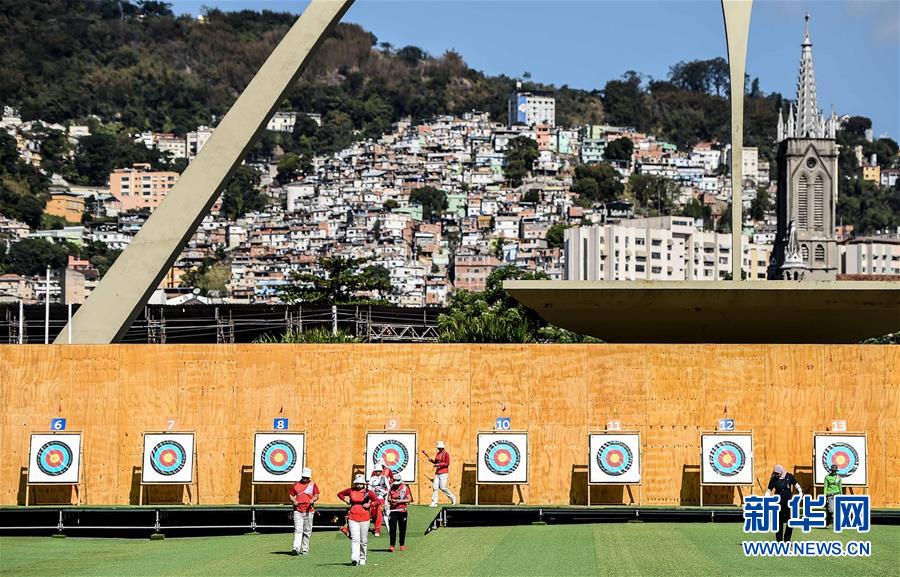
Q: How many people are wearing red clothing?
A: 6